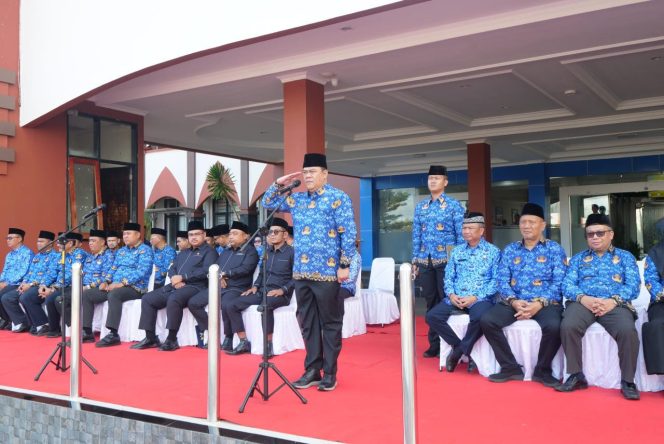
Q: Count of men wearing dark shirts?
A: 3